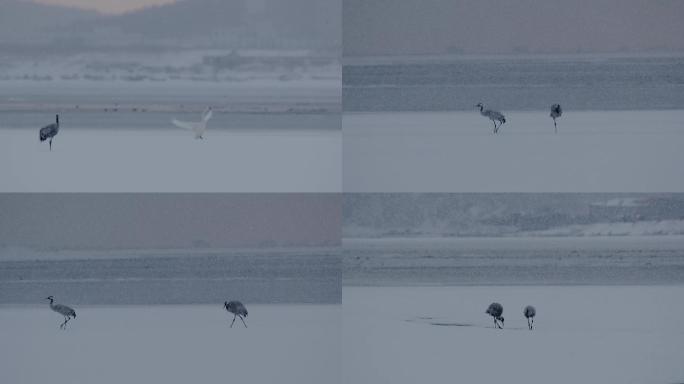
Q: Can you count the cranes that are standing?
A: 7